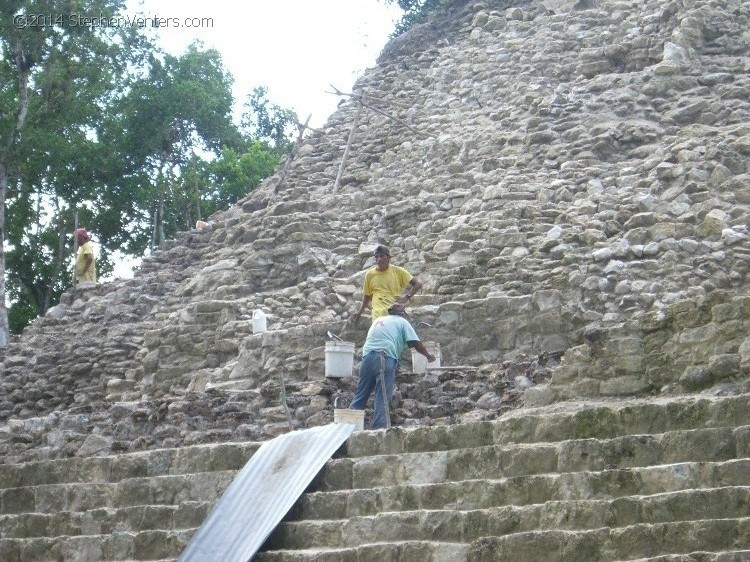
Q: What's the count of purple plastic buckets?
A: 0